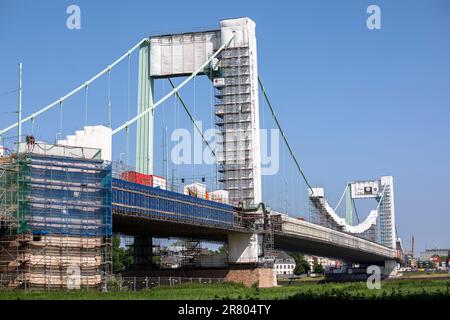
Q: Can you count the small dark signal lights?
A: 2